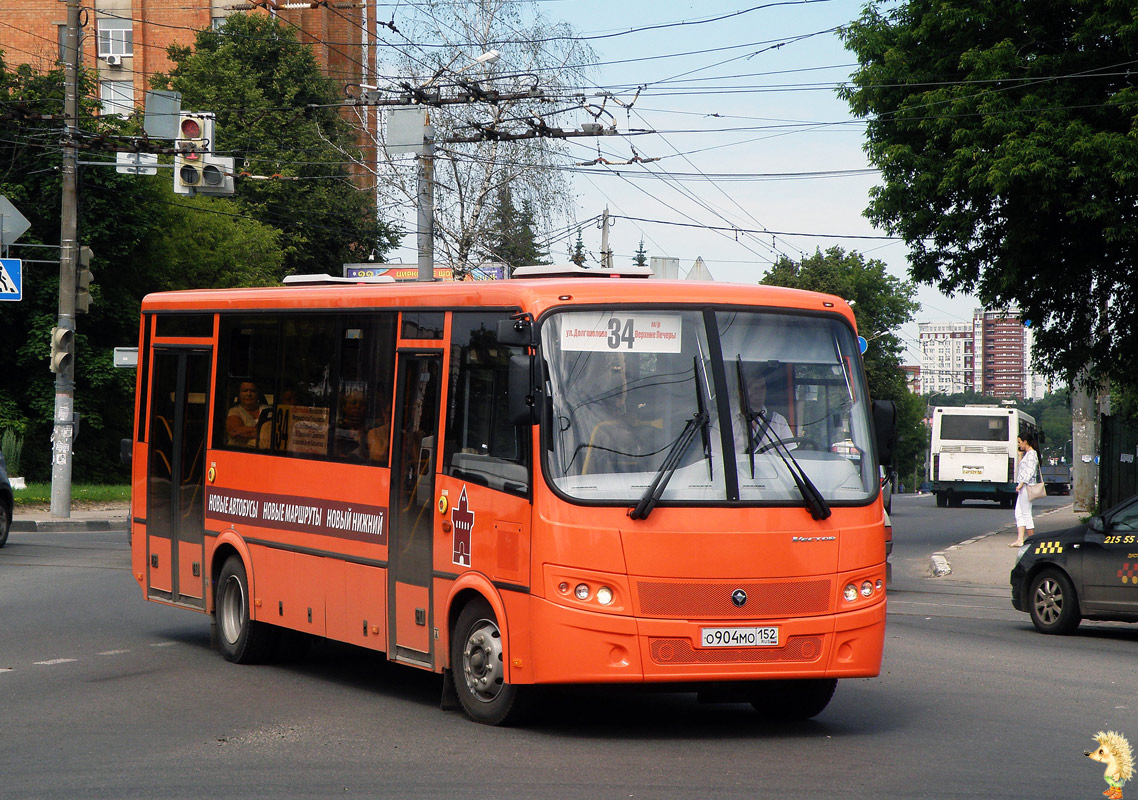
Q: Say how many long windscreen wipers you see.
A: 2